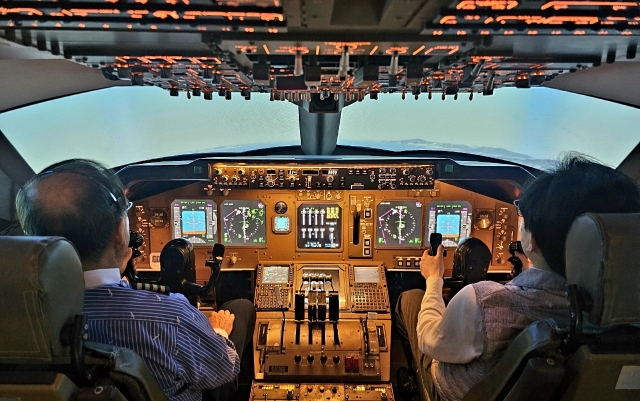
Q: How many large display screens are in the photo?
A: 5